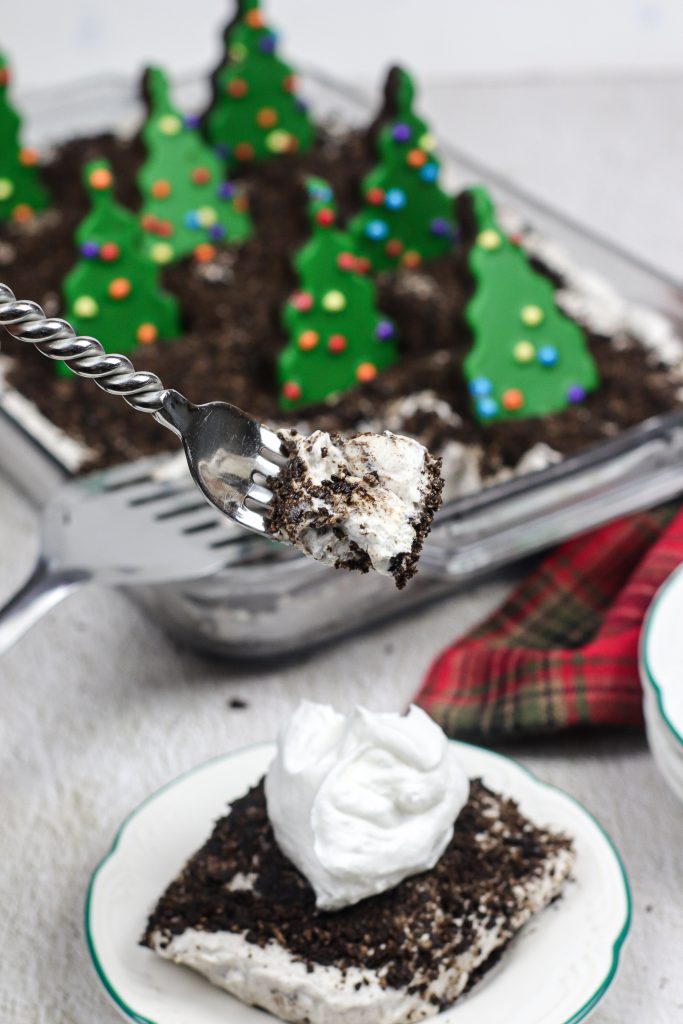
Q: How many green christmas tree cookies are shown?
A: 7